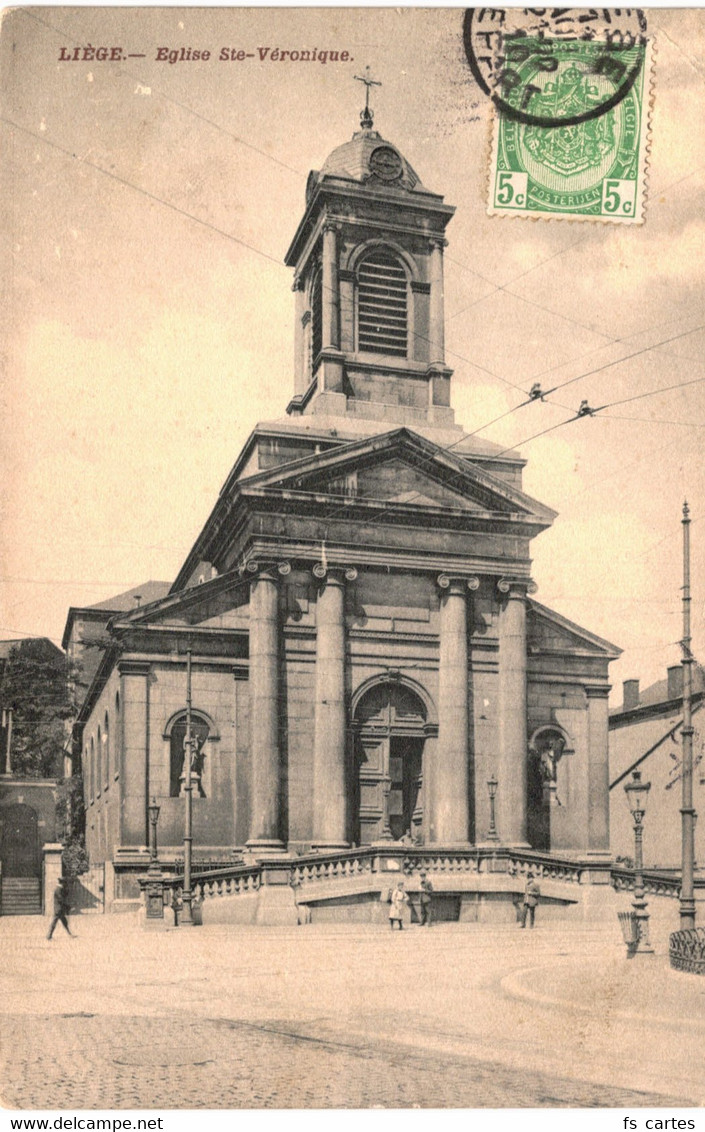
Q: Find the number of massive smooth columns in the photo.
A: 4